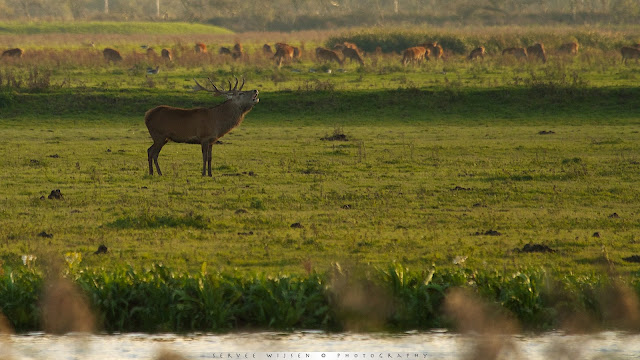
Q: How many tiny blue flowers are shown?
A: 0